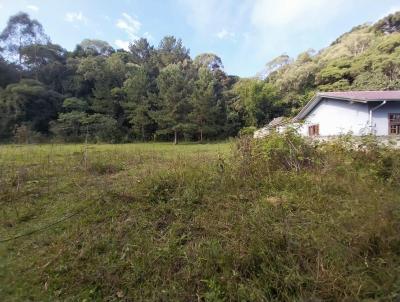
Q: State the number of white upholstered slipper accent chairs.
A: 0